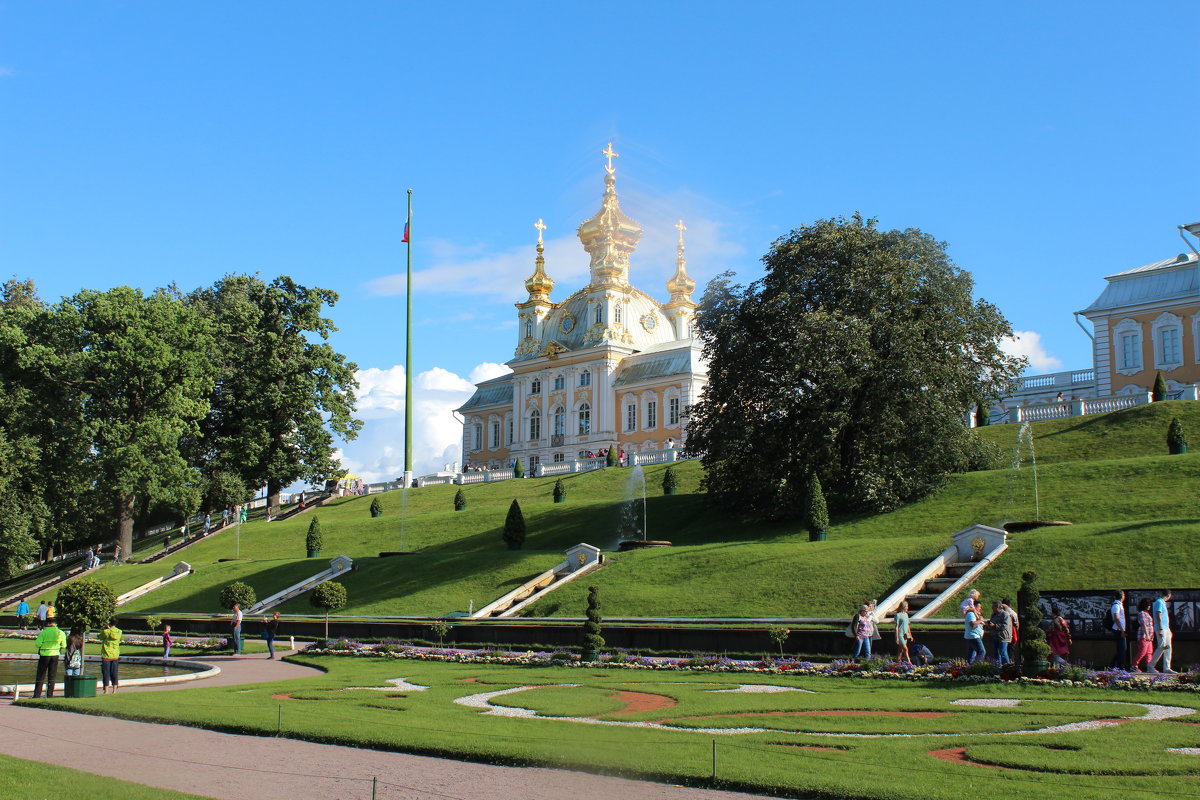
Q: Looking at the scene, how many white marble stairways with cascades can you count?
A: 4